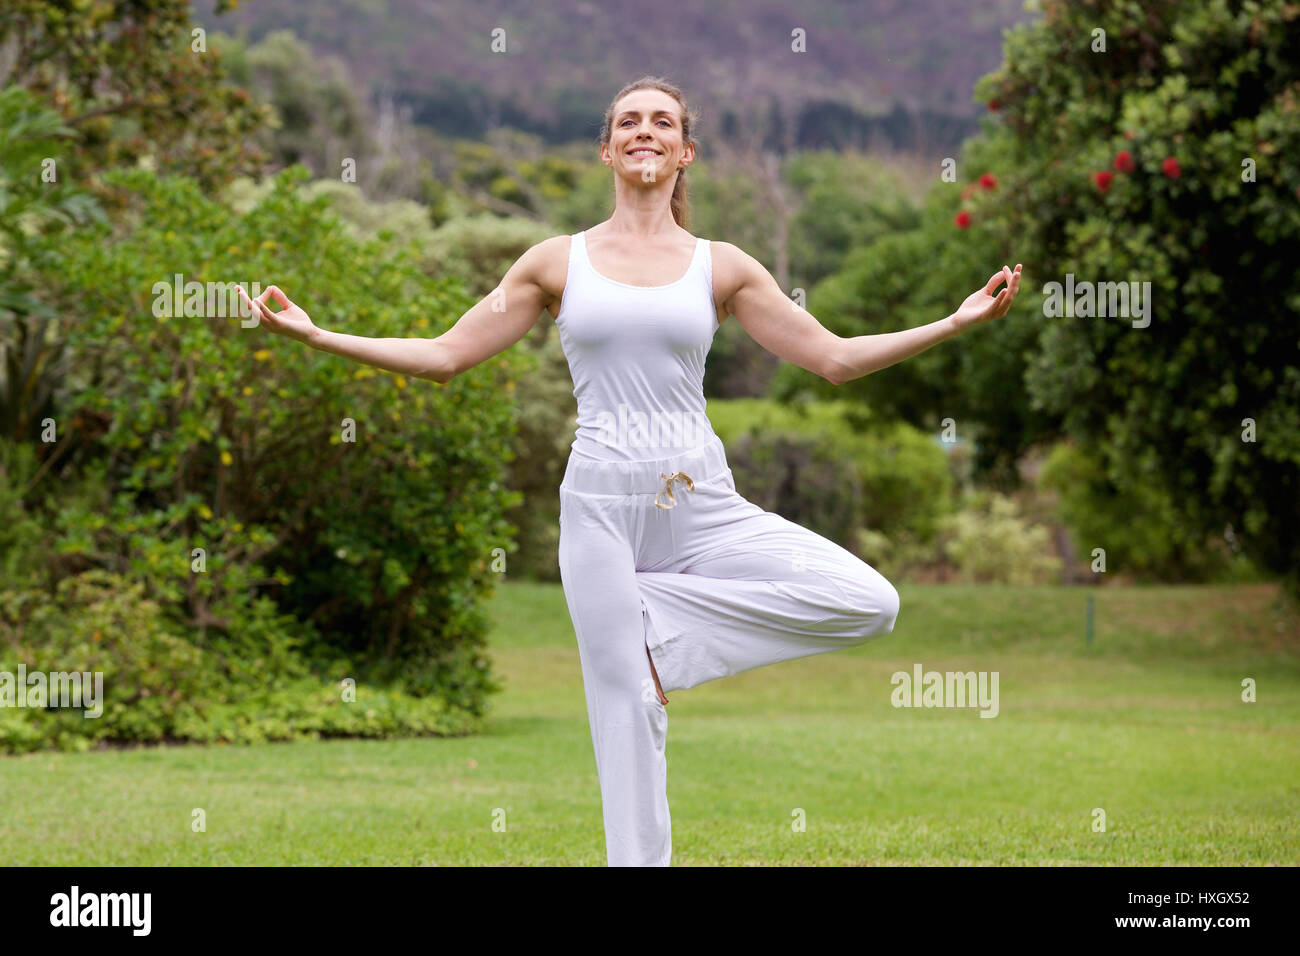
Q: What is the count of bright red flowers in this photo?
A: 5